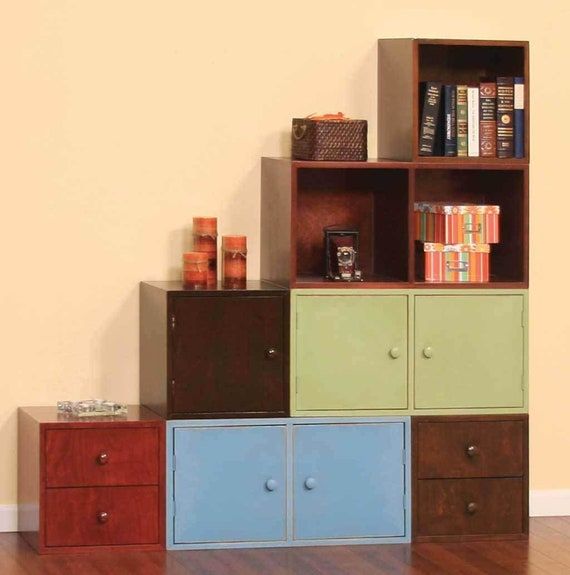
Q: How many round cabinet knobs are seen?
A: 9